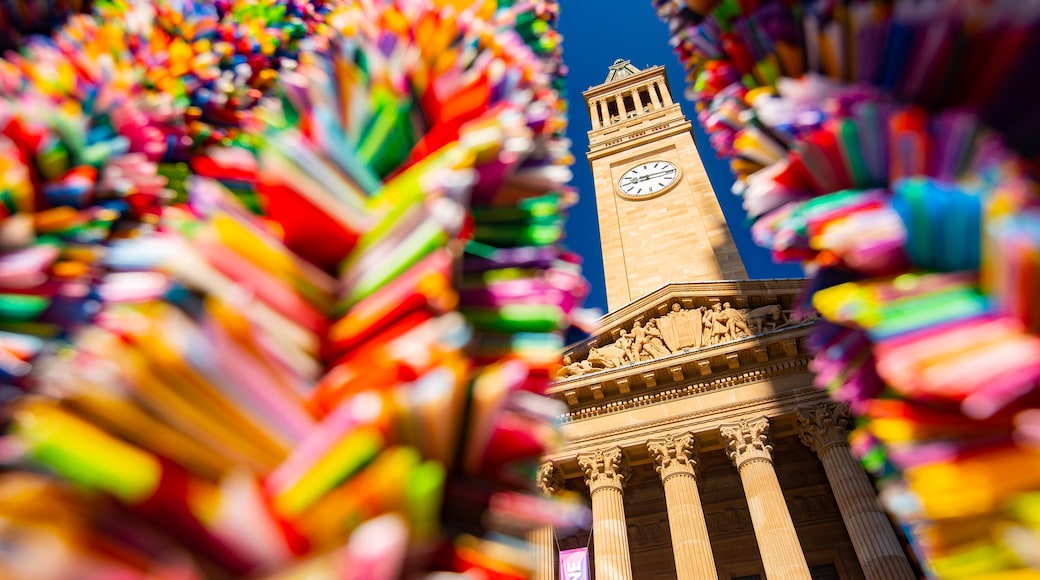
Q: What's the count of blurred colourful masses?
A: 2